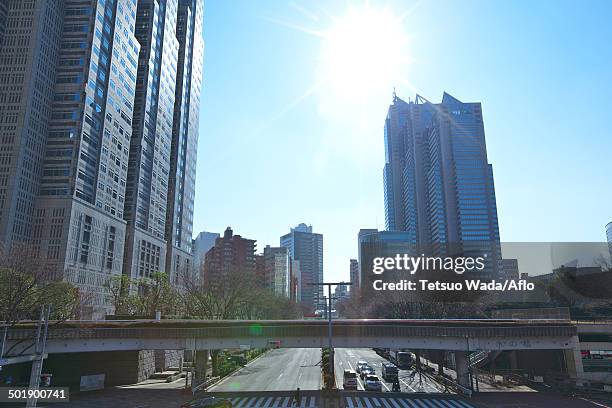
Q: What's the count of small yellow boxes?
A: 0